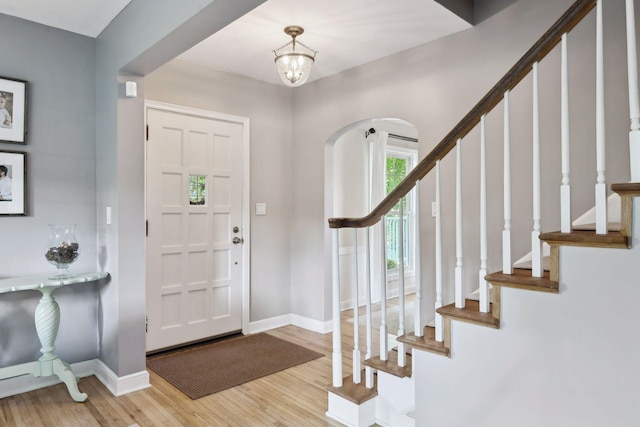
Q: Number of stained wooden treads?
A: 7